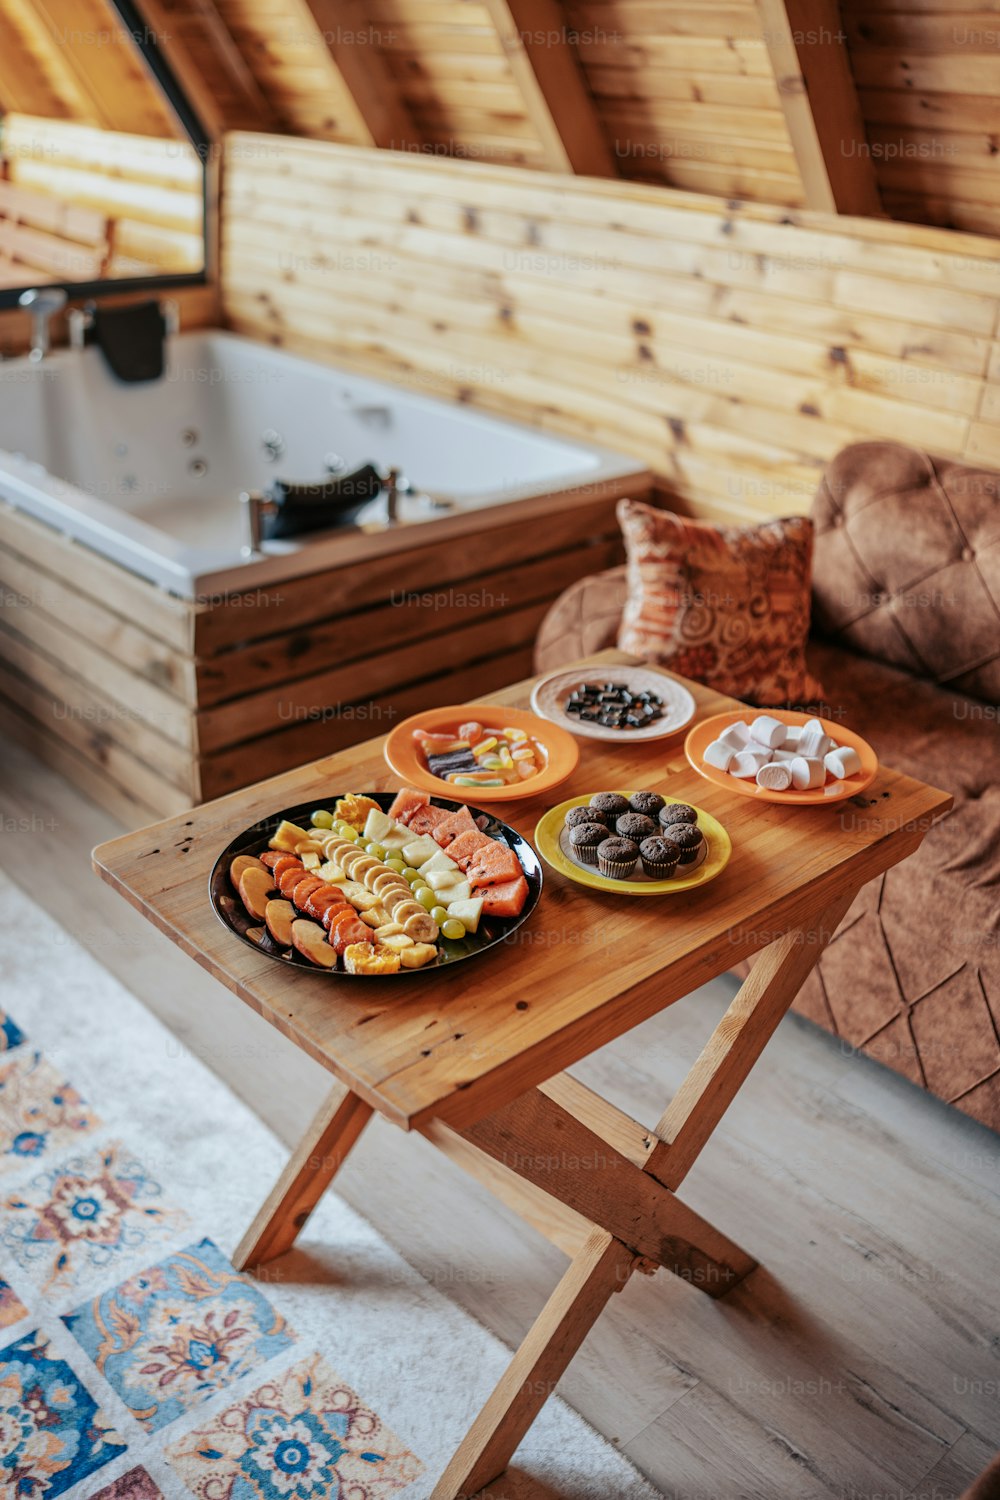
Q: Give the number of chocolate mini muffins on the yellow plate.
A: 9